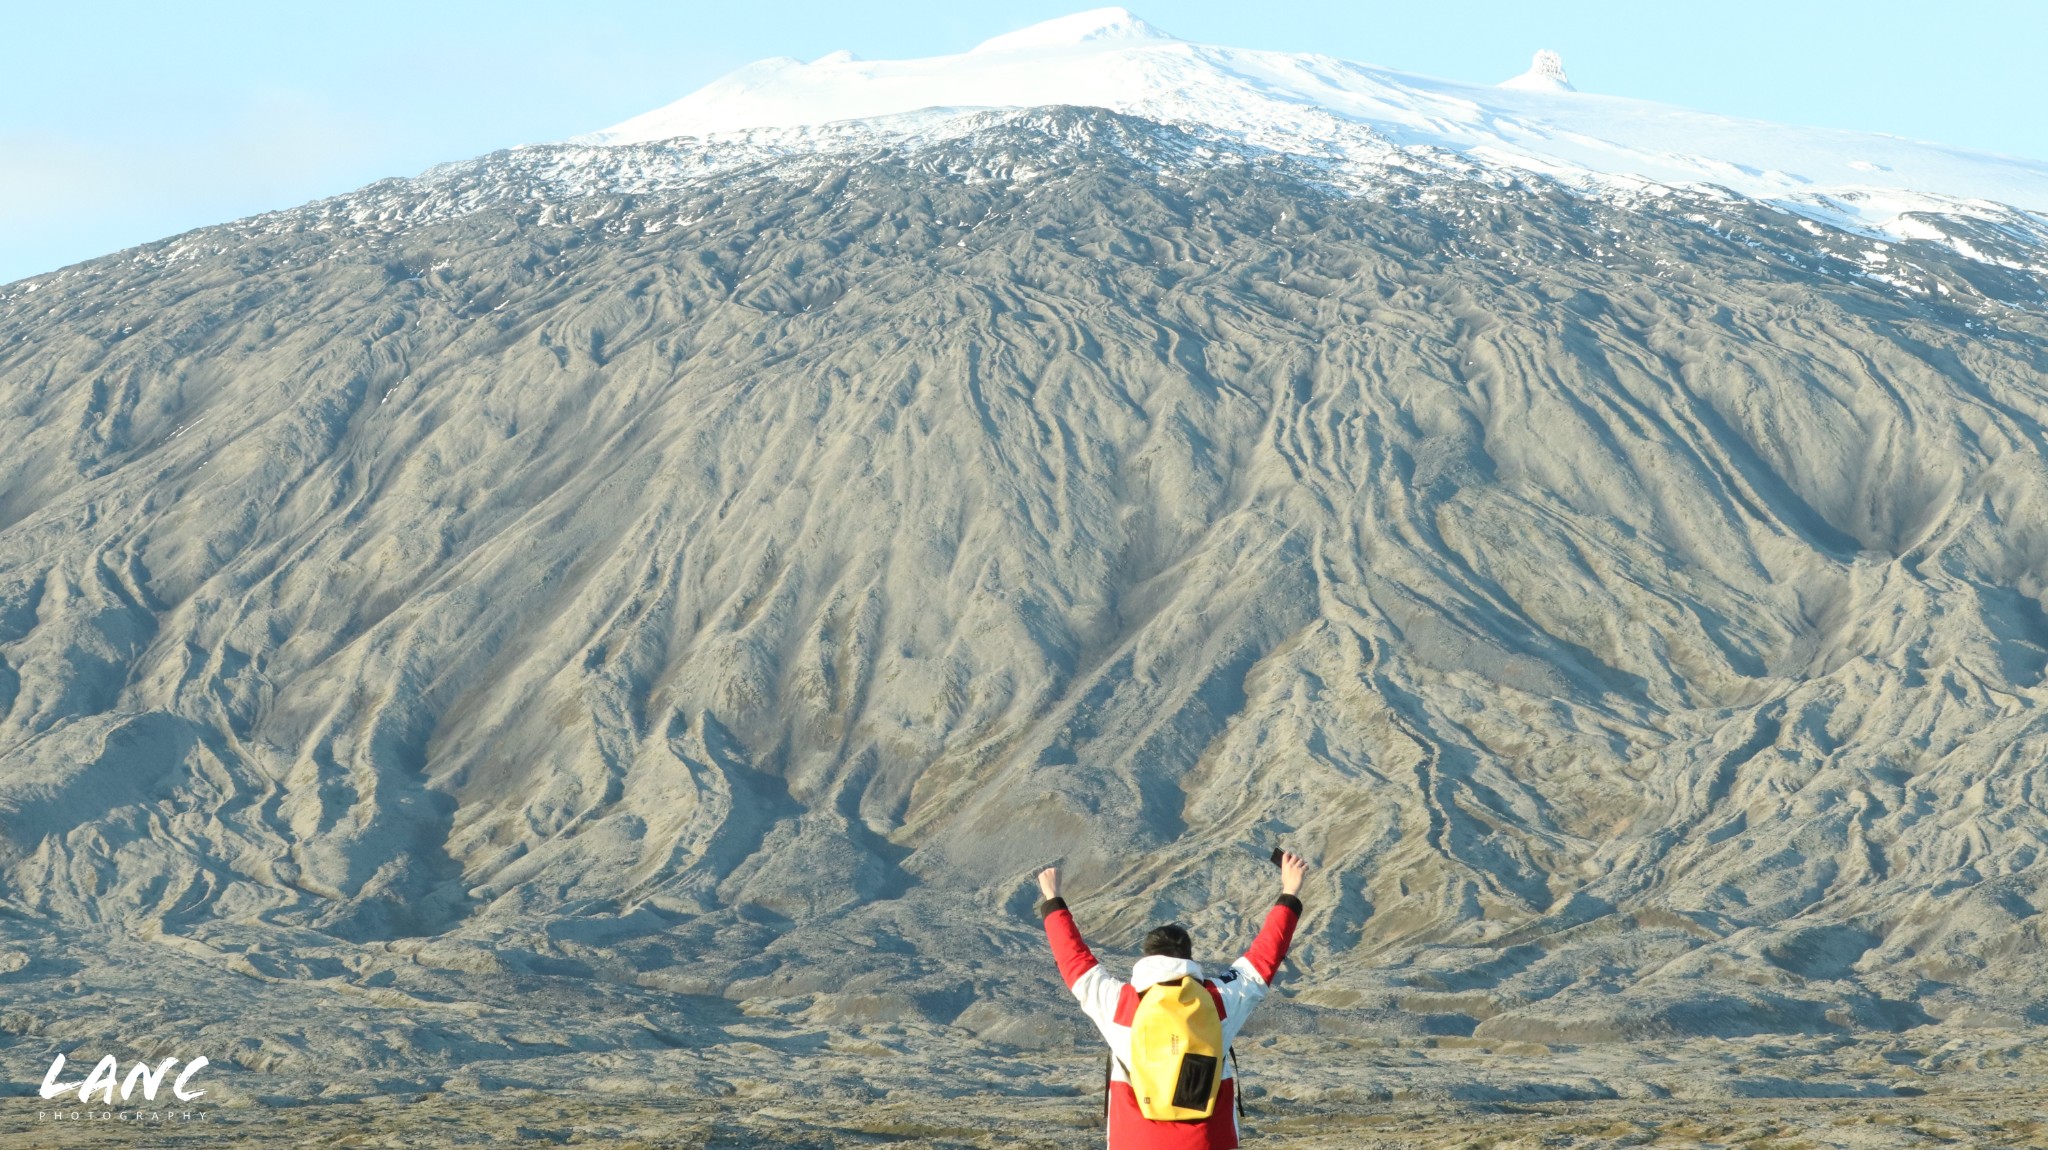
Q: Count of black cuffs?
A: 2